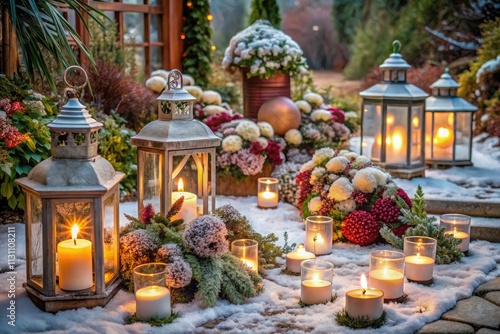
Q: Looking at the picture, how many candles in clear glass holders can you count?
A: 8